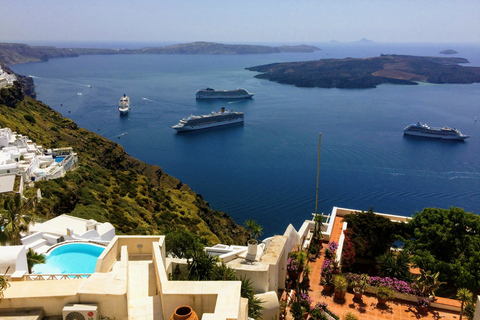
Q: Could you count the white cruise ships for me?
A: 4